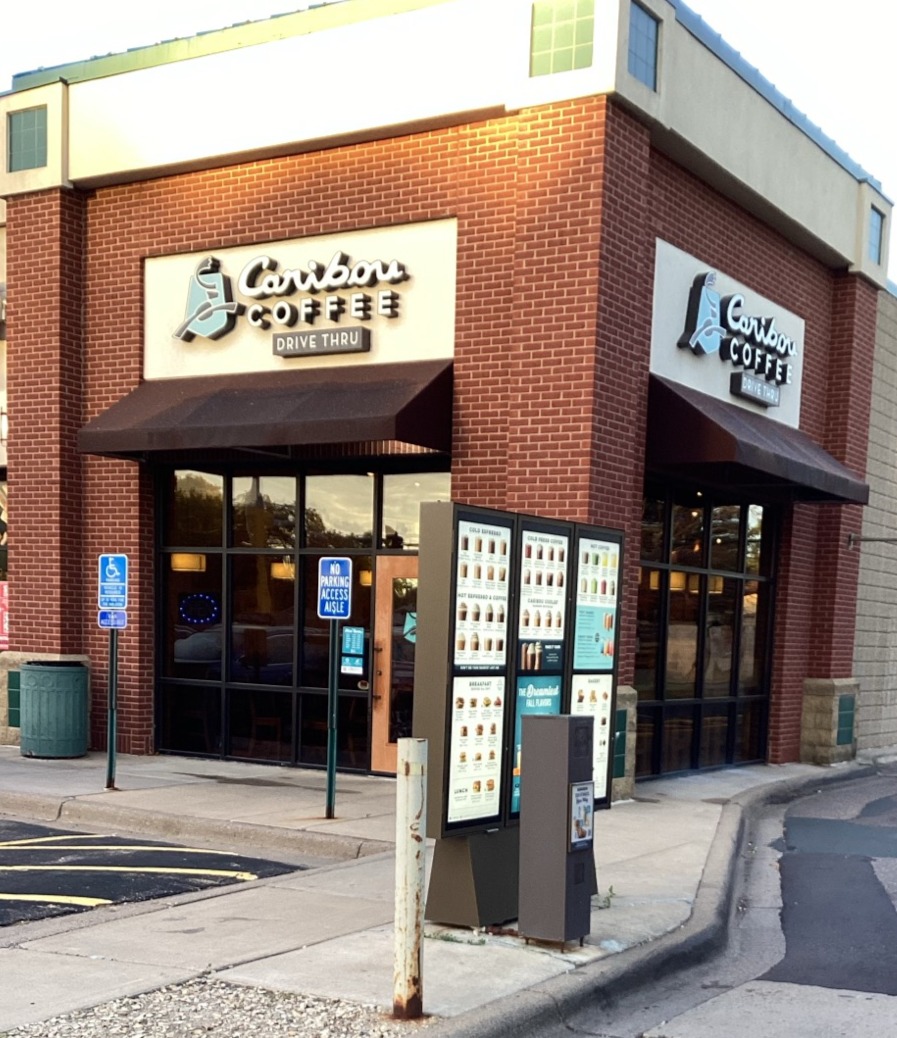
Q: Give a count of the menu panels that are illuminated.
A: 6